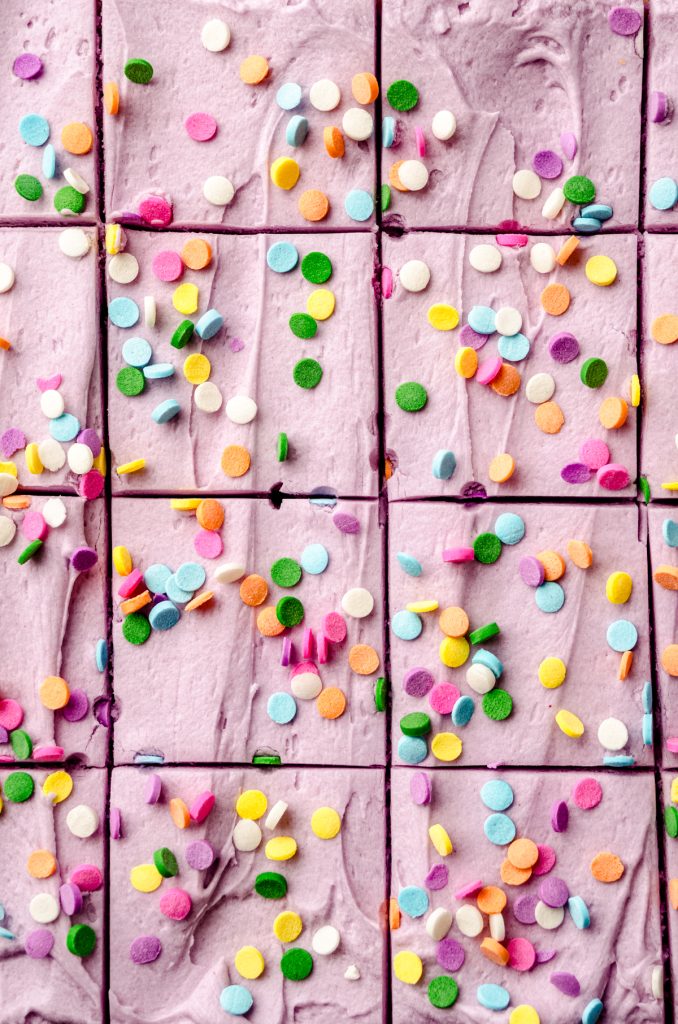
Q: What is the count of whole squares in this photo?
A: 4